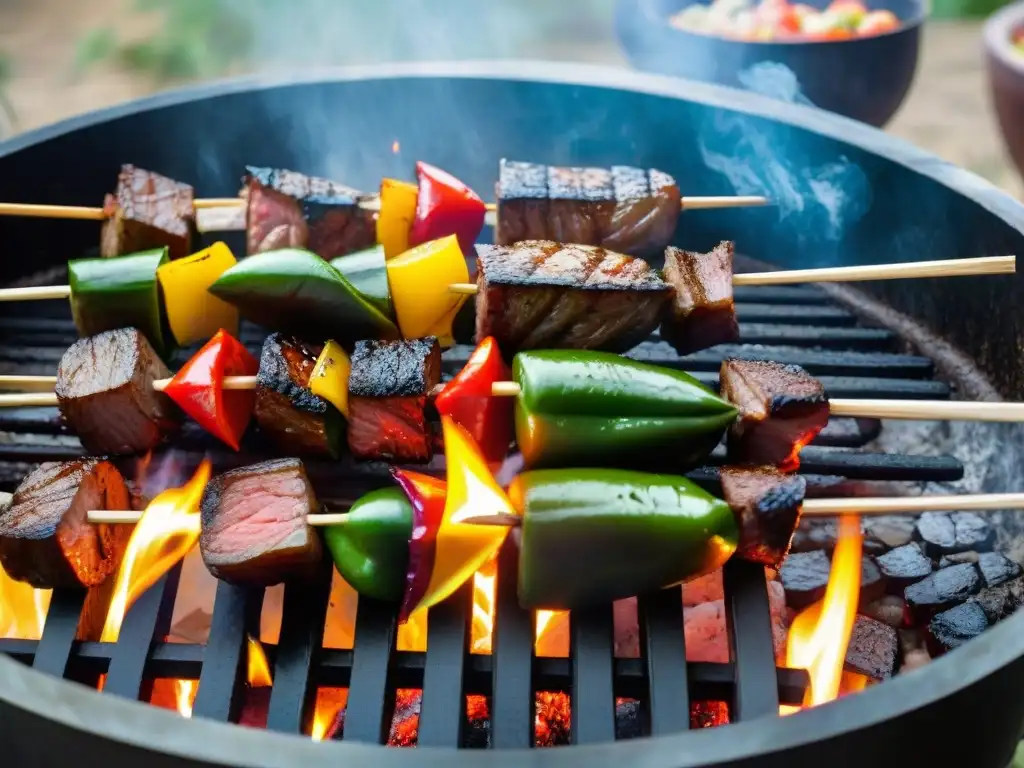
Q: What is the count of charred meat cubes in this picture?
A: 12